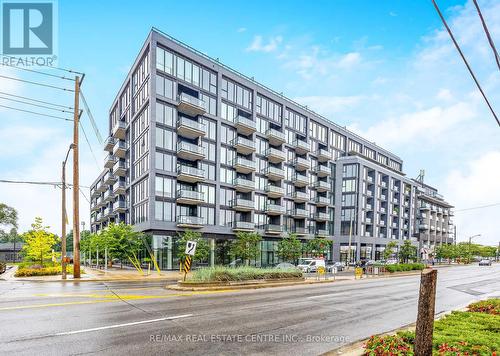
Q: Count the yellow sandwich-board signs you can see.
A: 2